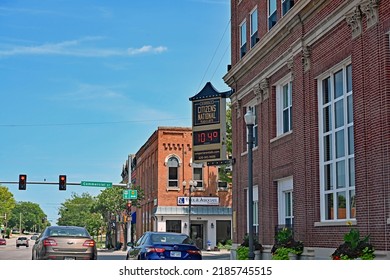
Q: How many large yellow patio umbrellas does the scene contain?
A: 0